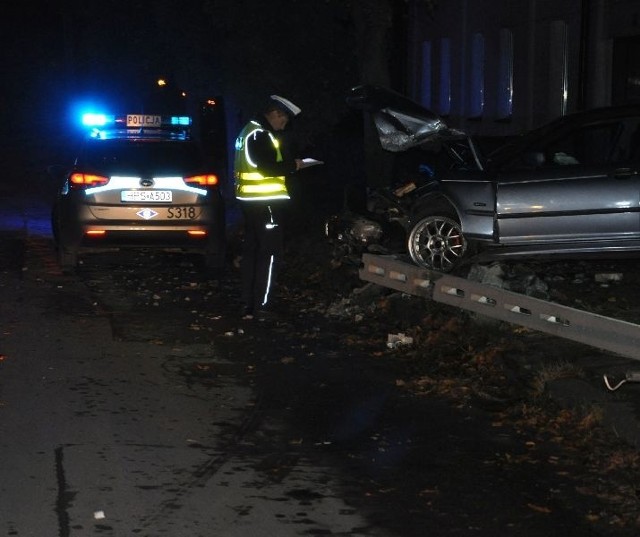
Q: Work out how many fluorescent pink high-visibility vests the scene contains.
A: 0